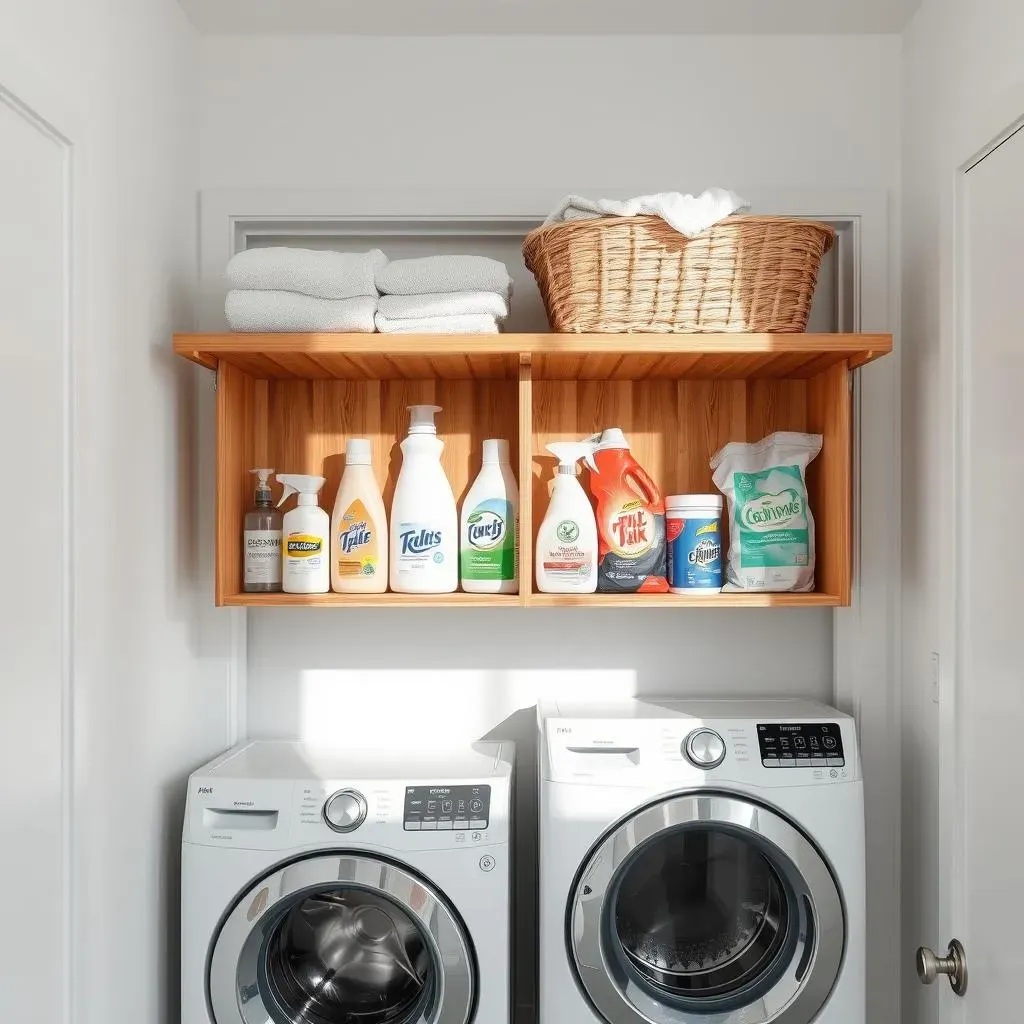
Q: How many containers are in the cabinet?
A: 9